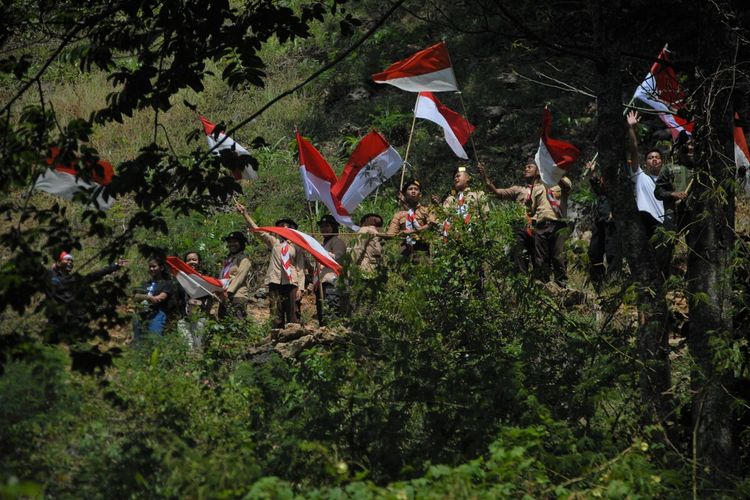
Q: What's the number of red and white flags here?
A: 11